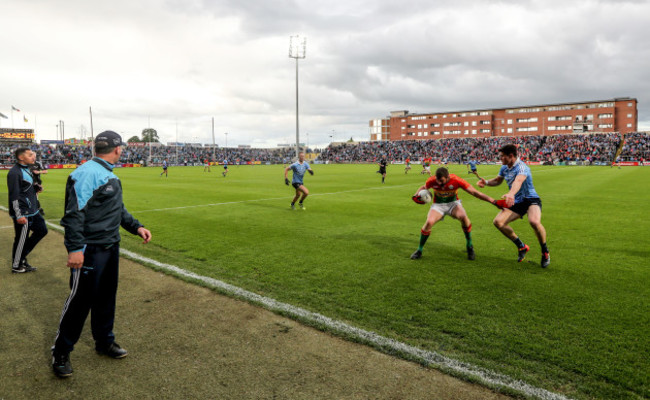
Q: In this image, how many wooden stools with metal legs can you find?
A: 0